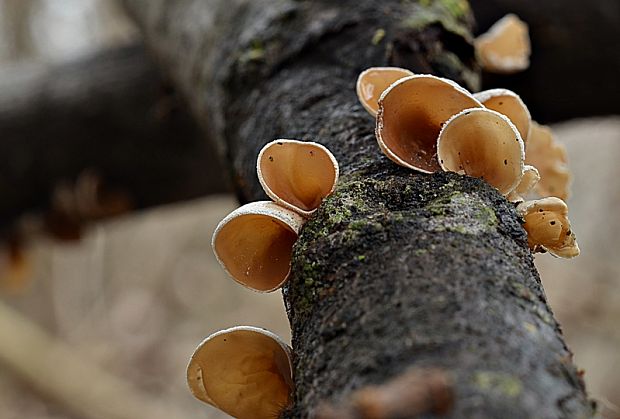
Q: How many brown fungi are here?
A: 11